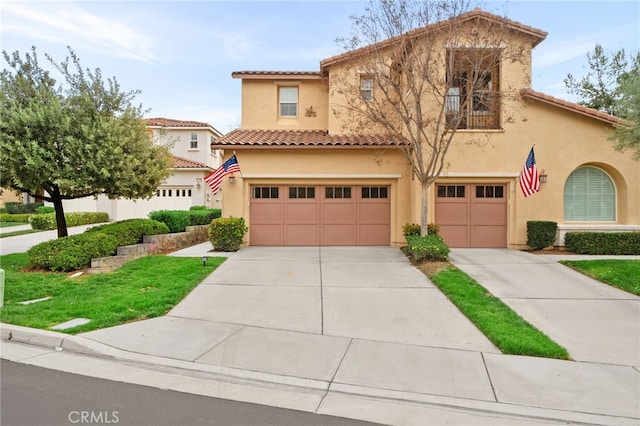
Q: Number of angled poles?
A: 2